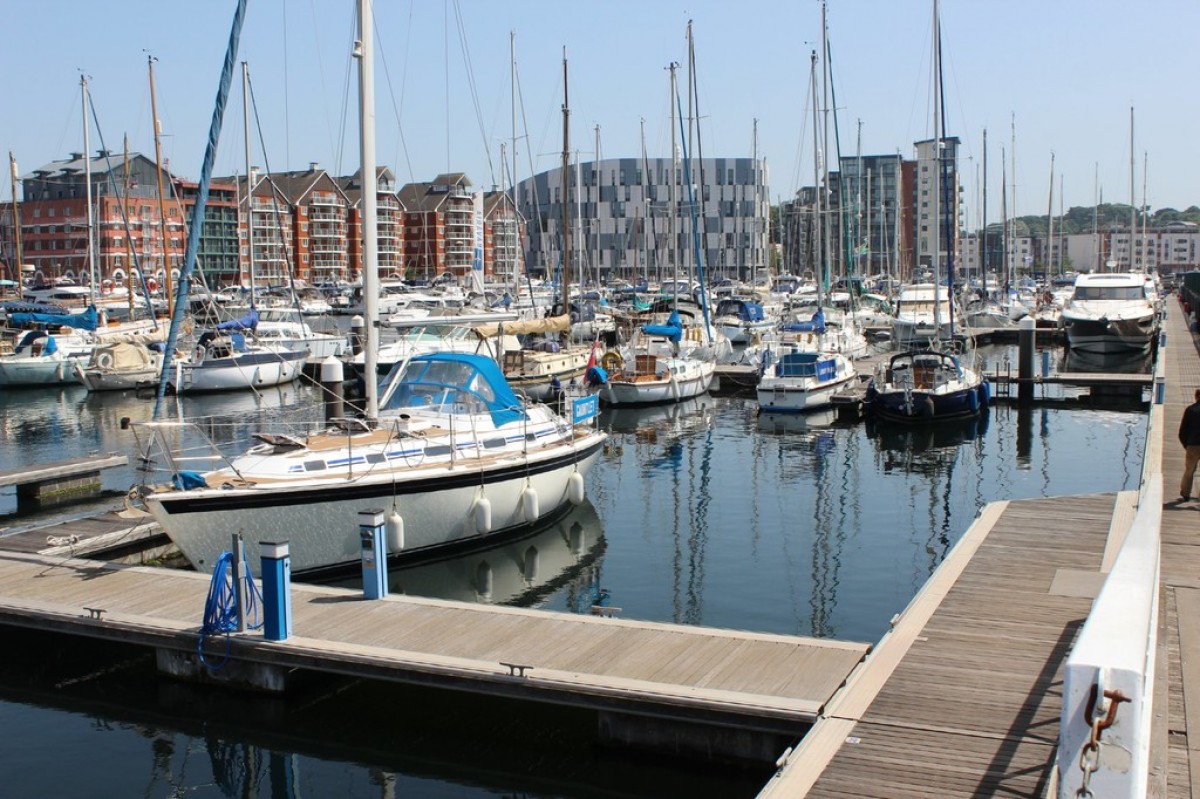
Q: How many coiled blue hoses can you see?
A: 1